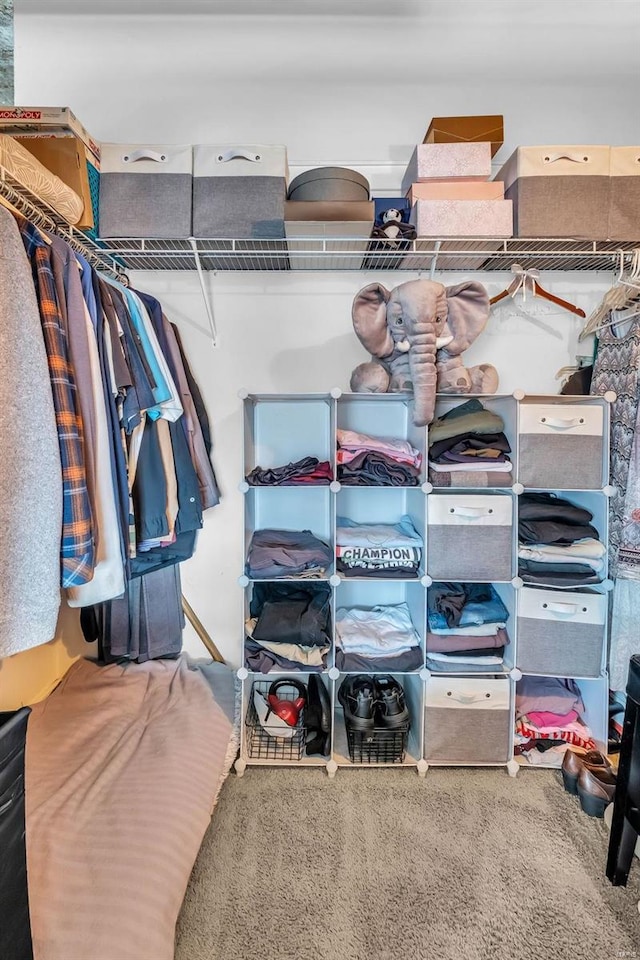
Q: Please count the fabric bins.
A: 8